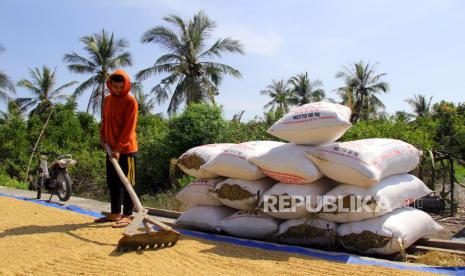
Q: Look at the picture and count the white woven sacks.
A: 13